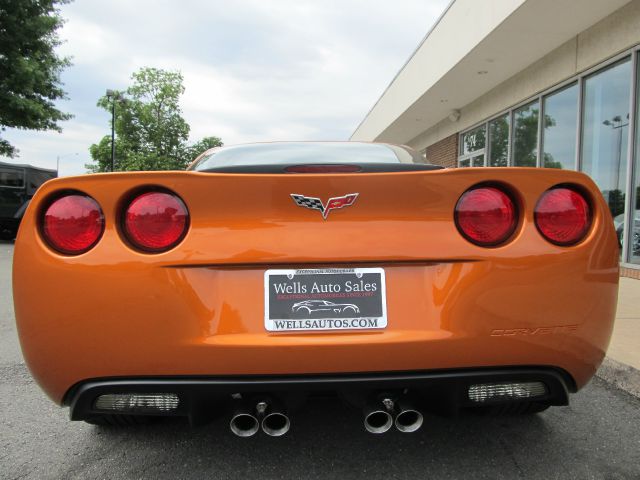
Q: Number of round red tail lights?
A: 4